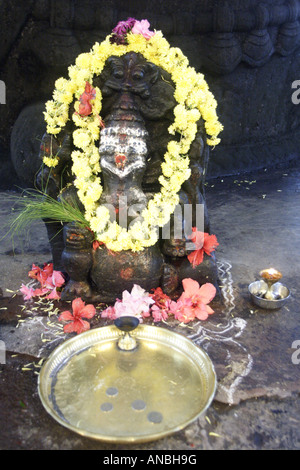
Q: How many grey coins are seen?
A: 4